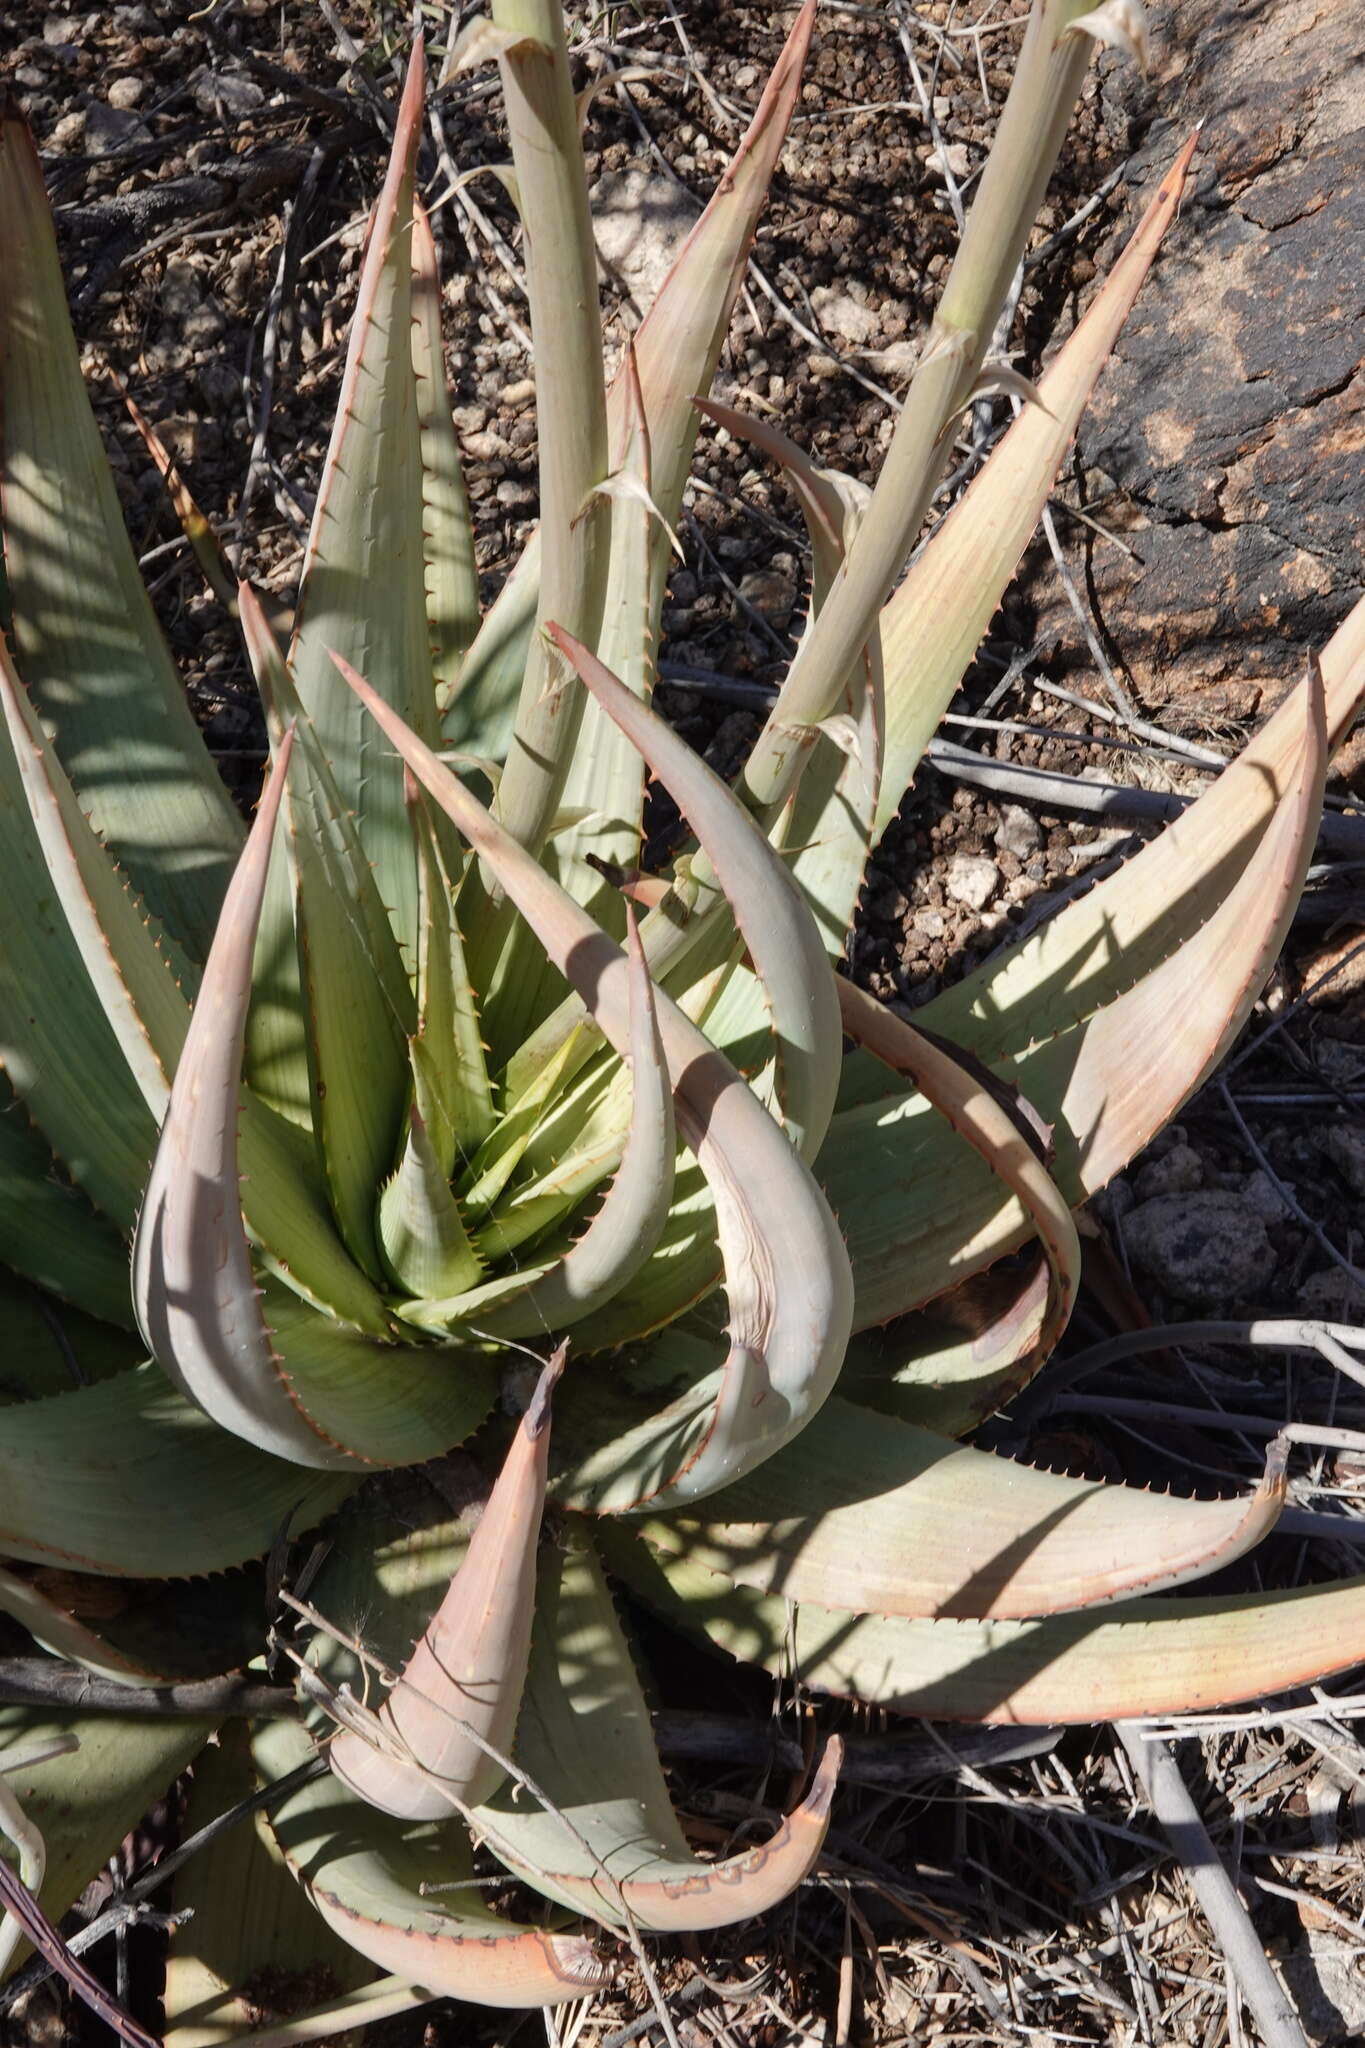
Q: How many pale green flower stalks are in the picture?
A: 2